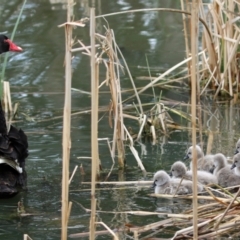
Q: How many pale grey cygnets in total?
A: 6